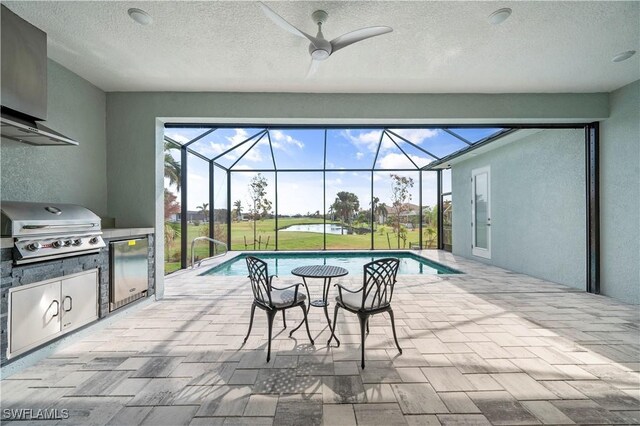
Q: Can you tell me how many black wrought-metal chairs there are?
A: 2